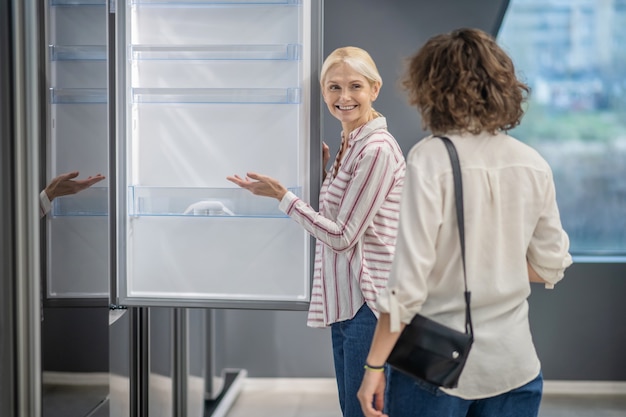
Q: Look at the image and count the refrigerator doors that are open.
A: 1